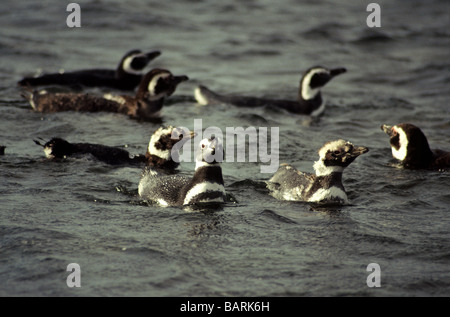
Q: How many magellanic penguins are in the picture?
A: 7